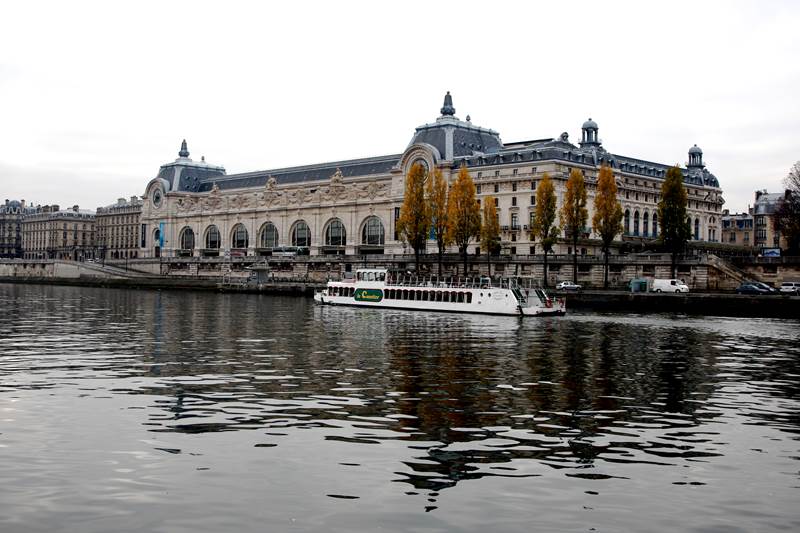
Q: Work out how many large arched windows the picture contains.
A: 7